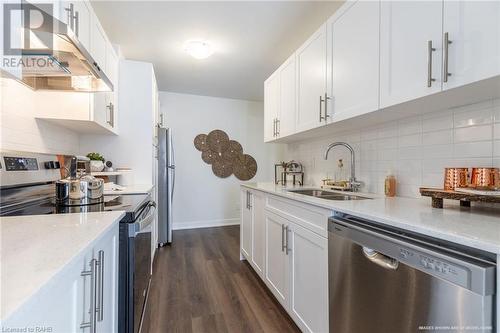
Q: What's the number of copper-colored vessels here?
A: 2